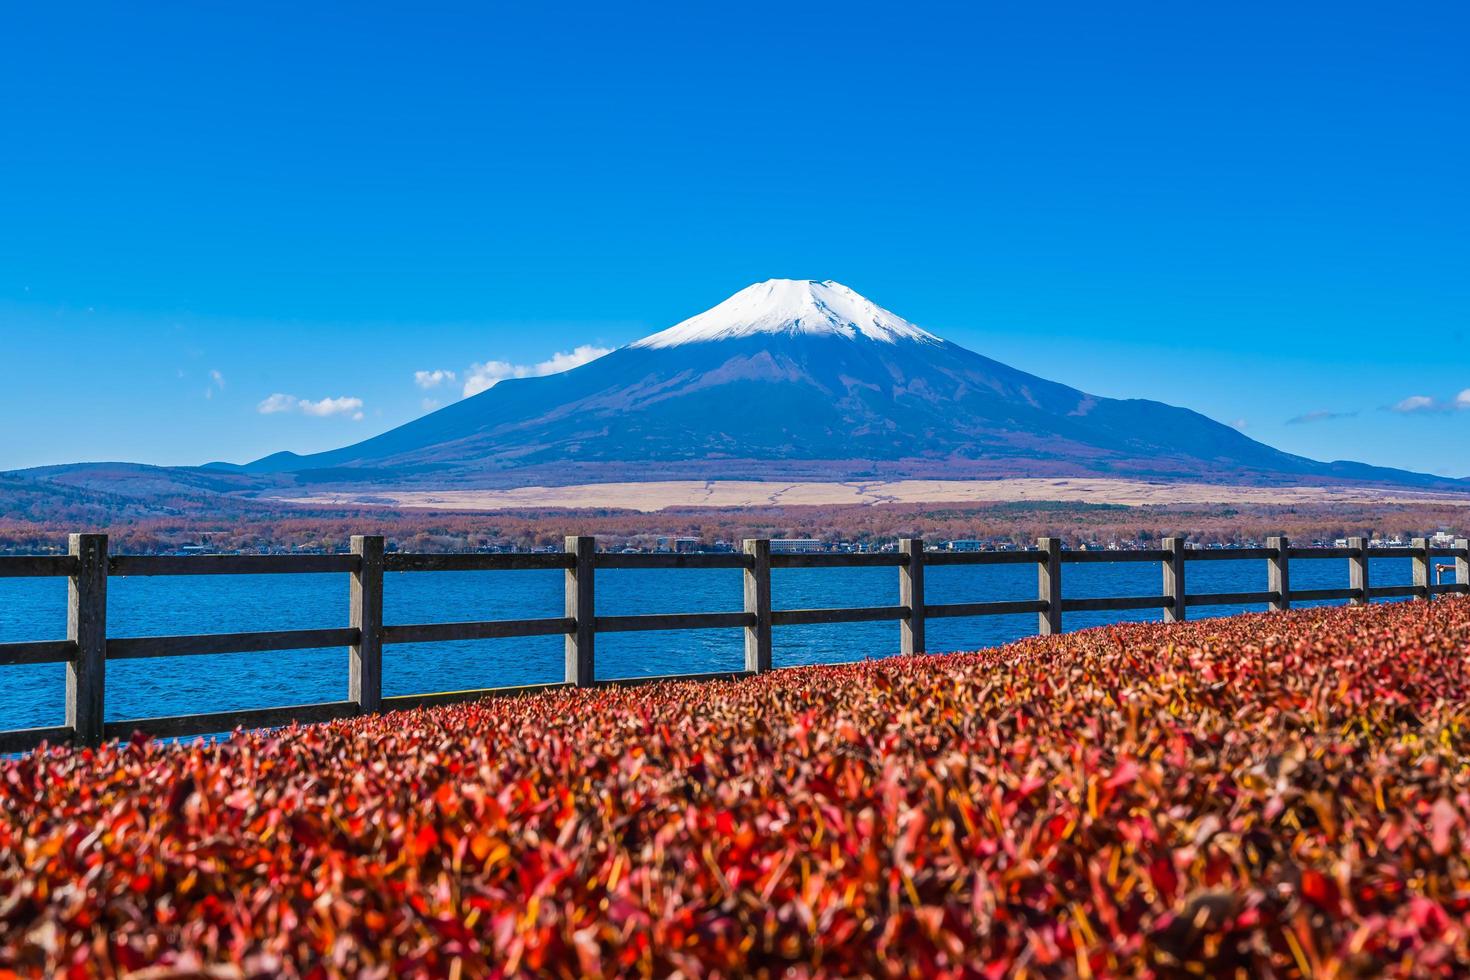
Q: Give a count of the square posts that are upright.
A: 11